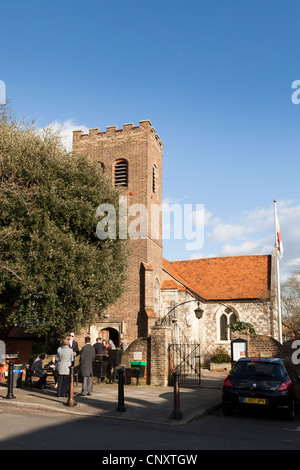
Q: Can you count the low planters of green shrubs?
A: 1